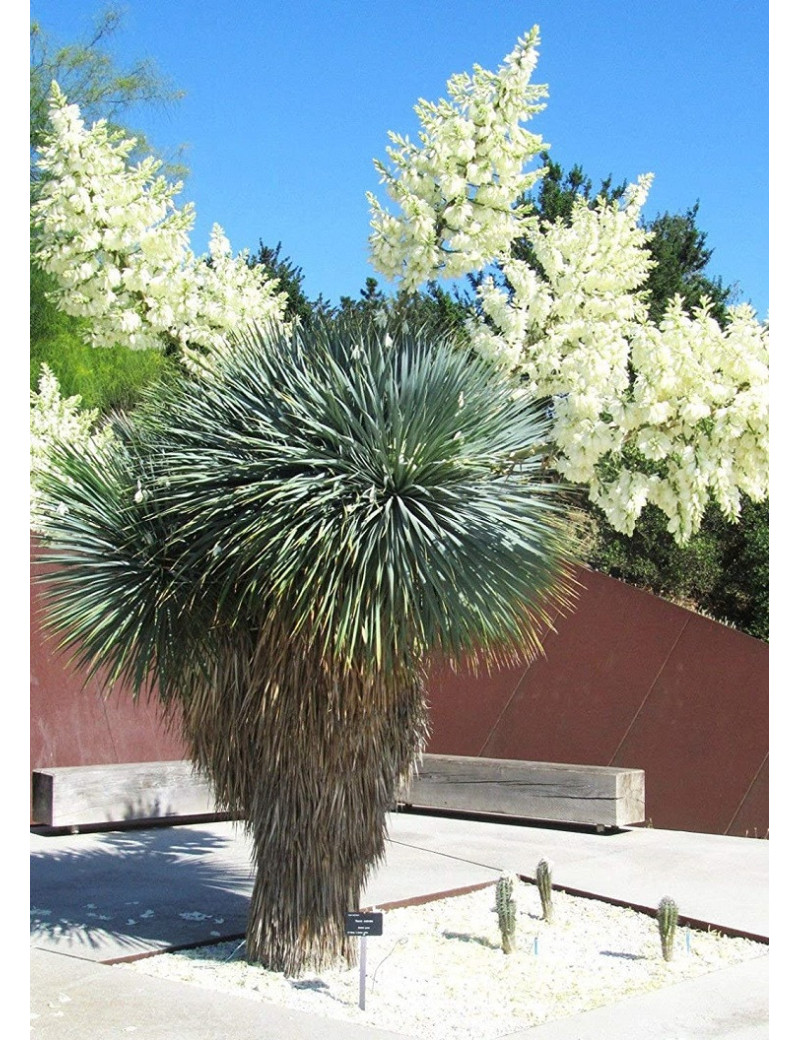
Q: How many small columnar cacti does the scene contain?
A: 3